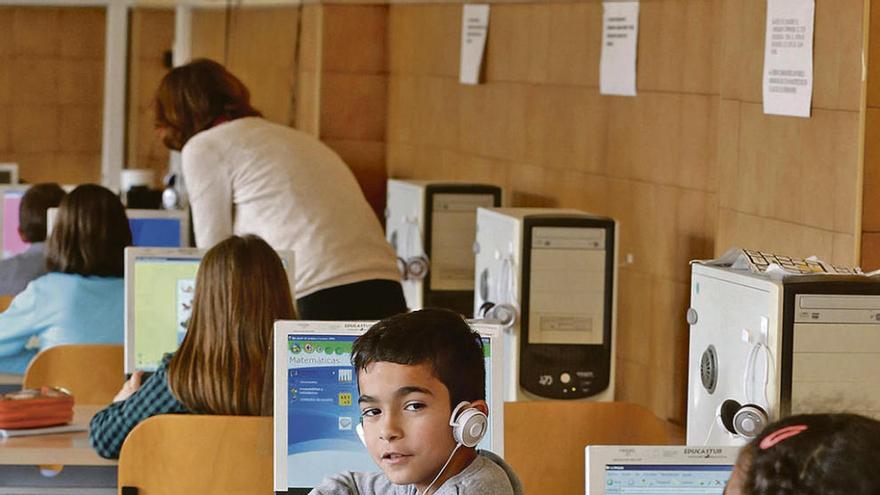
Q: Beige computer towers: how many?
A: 3